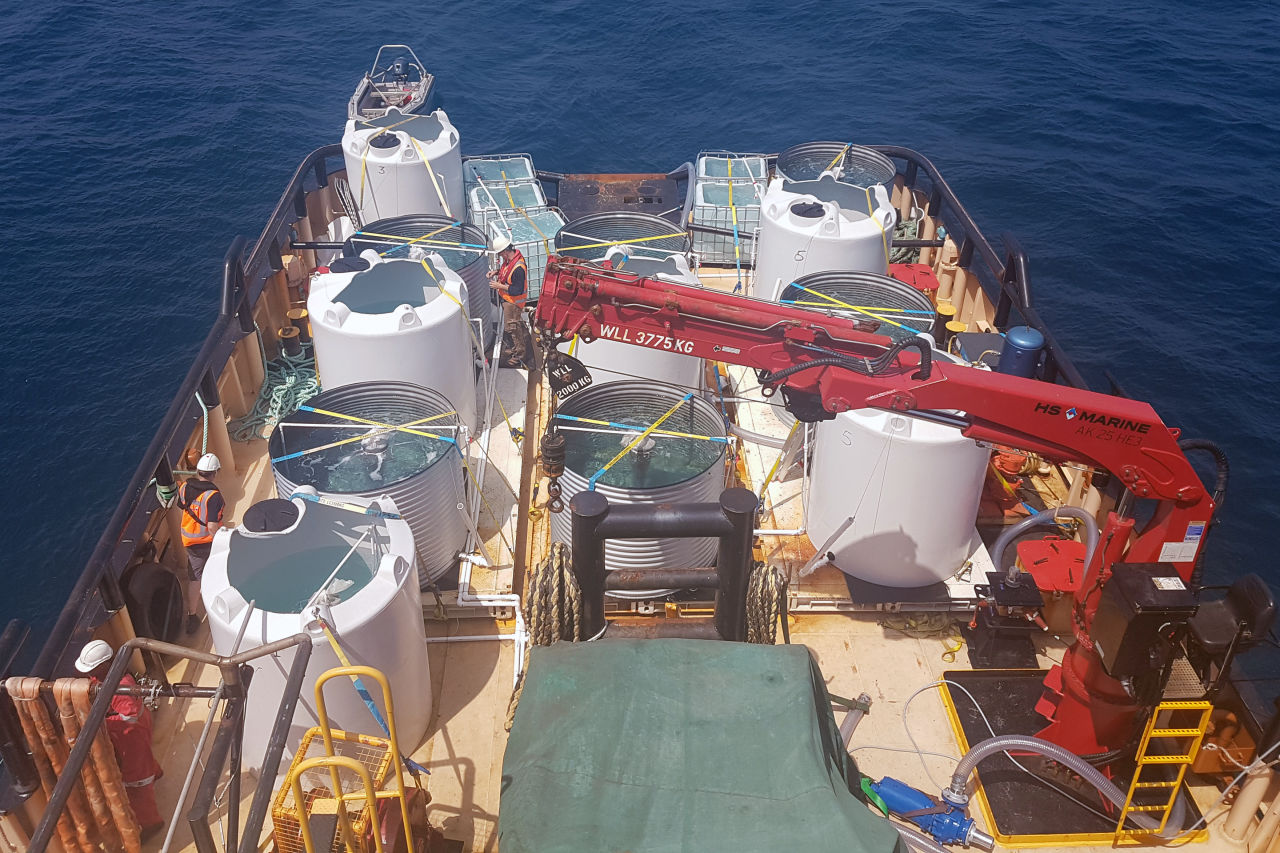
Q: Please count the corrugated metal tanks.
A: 6